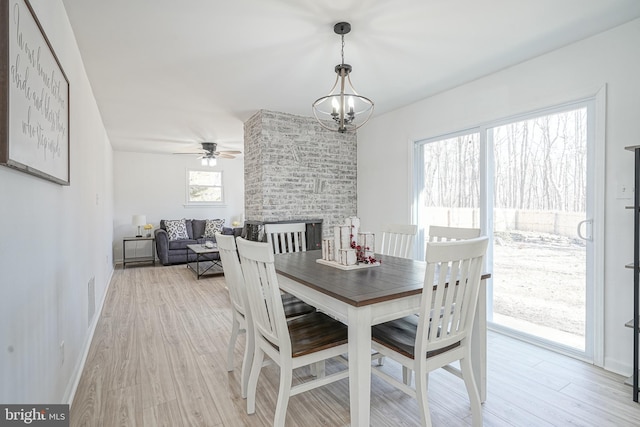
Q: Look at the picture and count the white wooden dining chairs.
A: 6